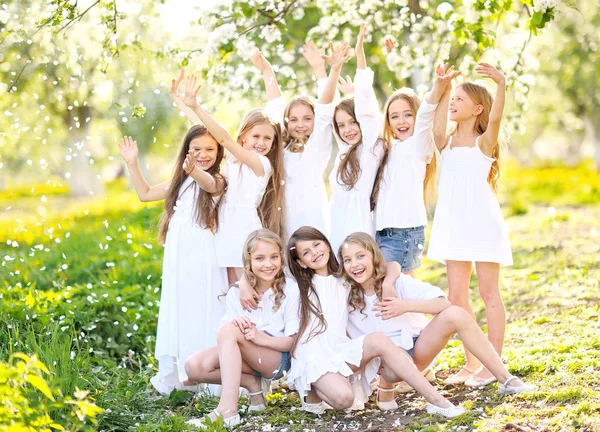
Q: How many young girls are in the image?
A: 9